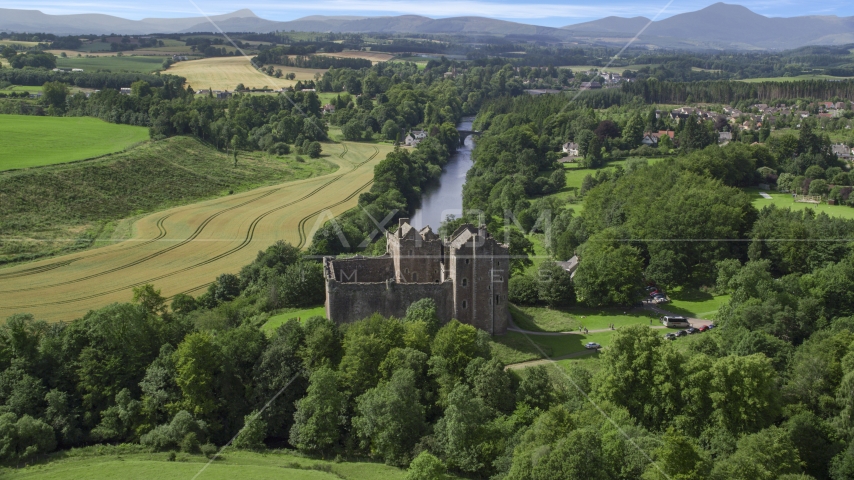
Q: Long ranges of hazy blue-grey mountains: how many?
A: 1